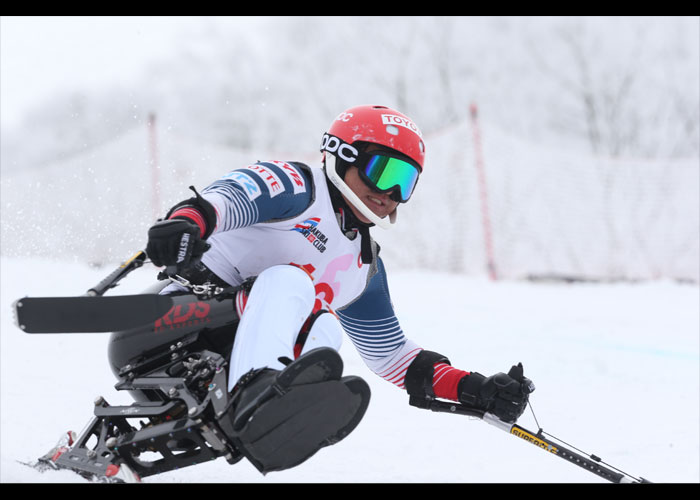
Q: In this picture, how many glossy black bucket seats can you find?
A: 1